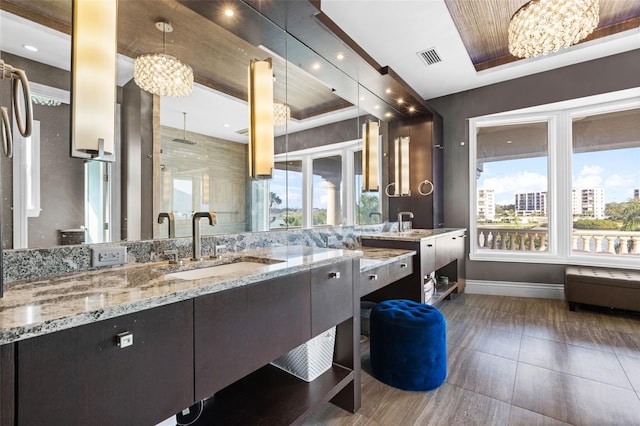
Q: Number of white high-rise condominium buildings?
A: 3